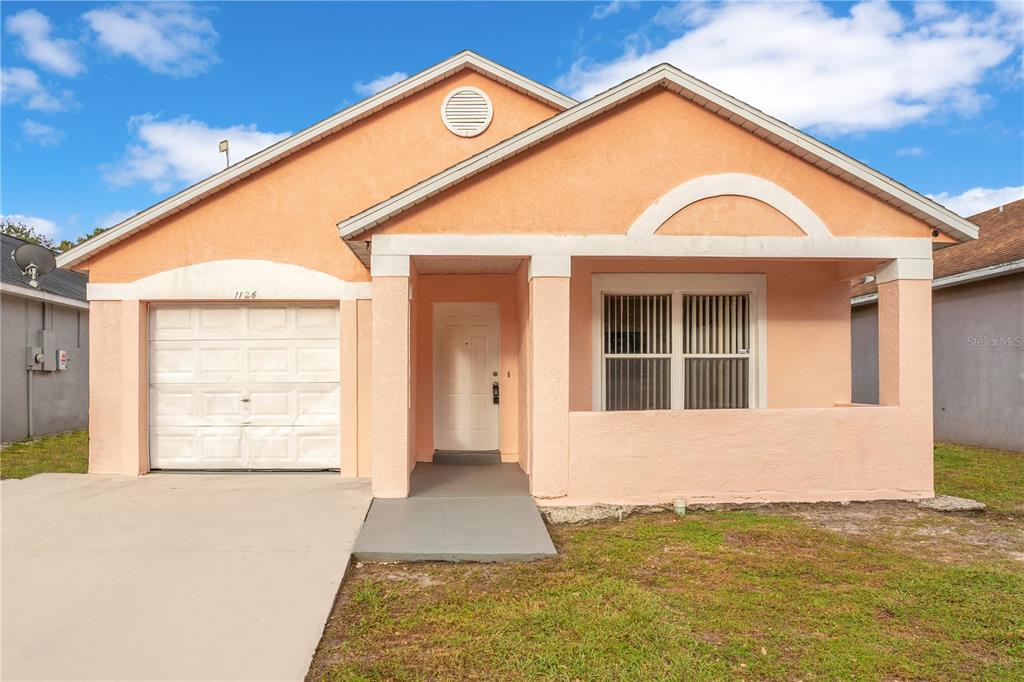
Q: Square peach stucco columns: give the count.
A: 3